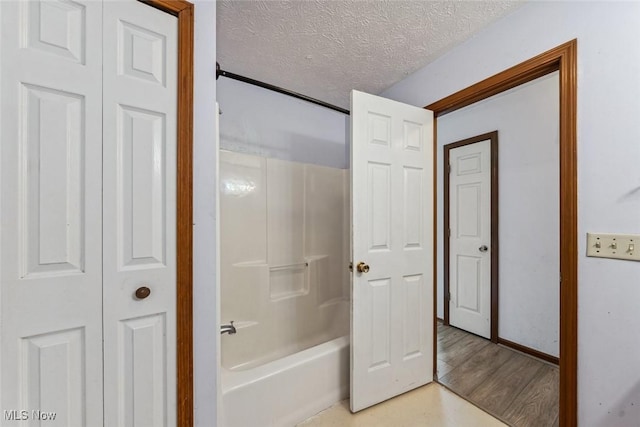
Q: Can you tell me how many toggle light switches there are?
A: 3